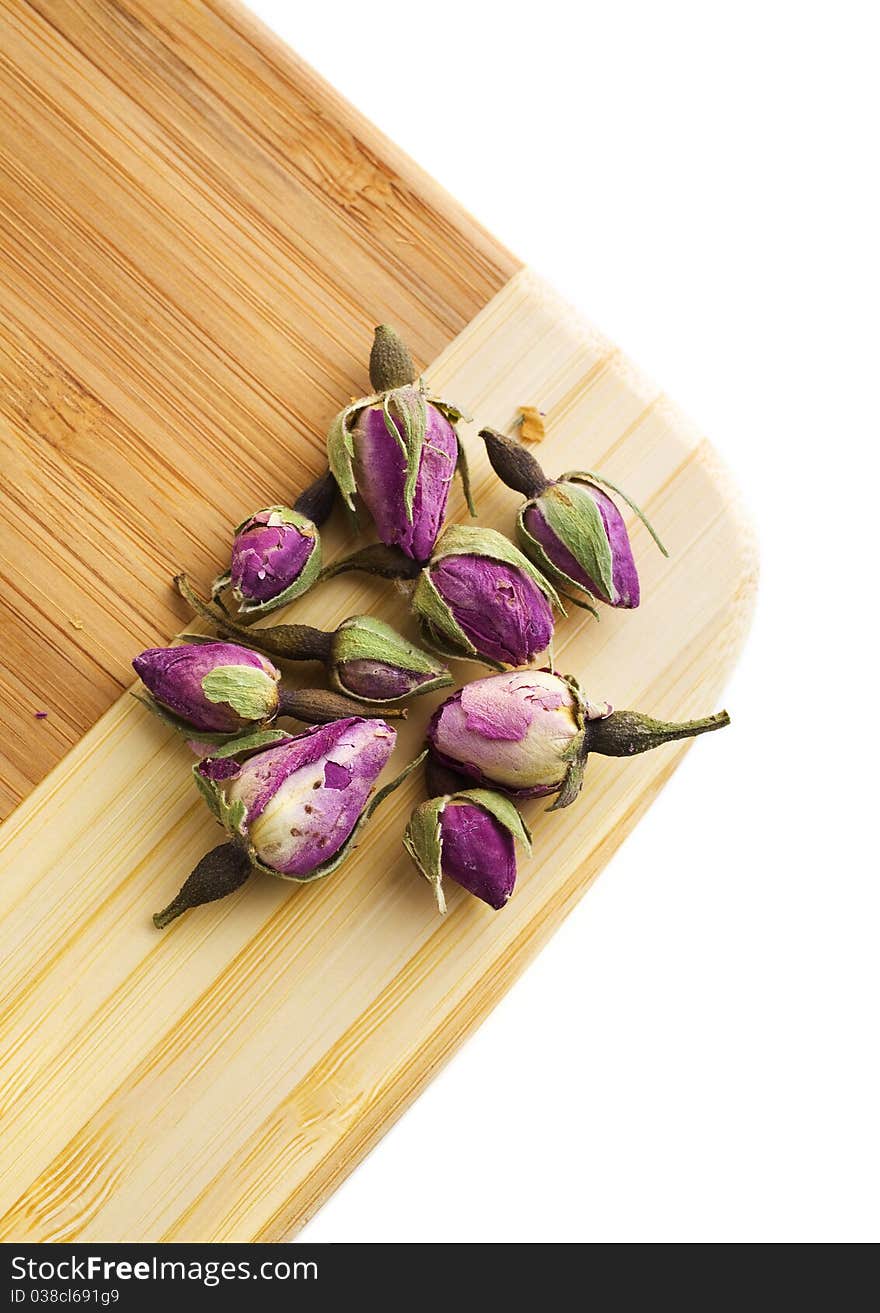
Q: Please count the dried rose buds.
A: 9